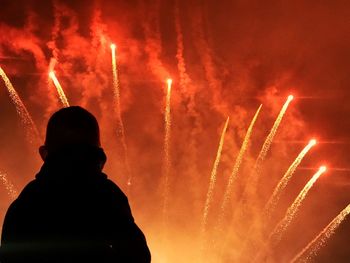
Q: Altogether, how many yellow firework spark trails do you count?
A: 11